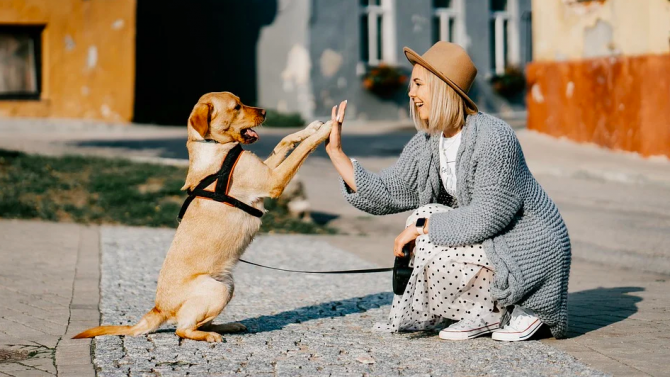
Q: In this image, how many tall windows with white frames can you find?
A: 3